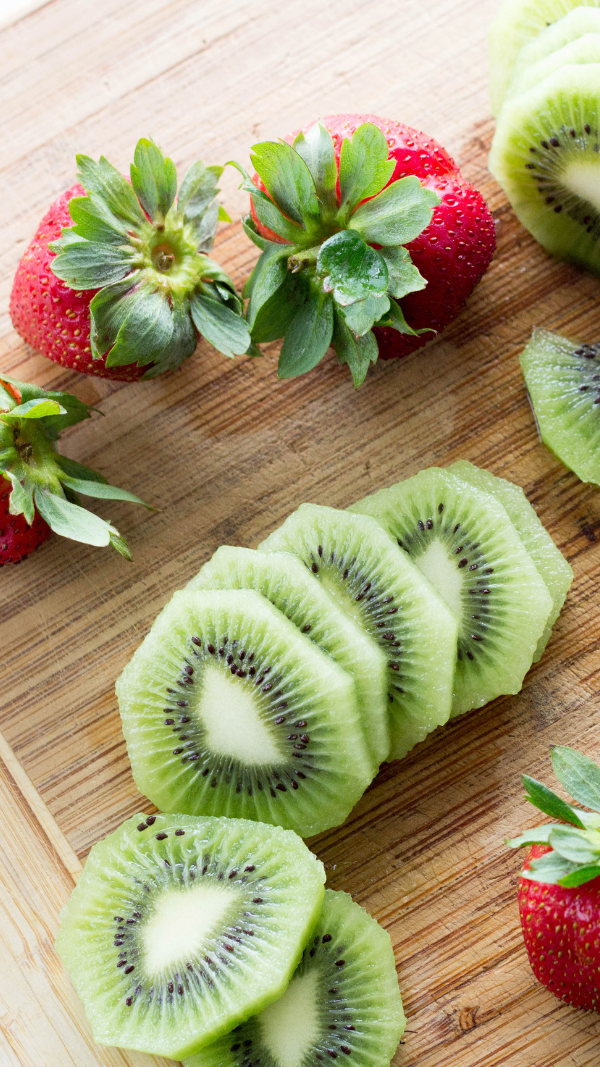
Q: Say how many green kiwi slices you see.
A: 12